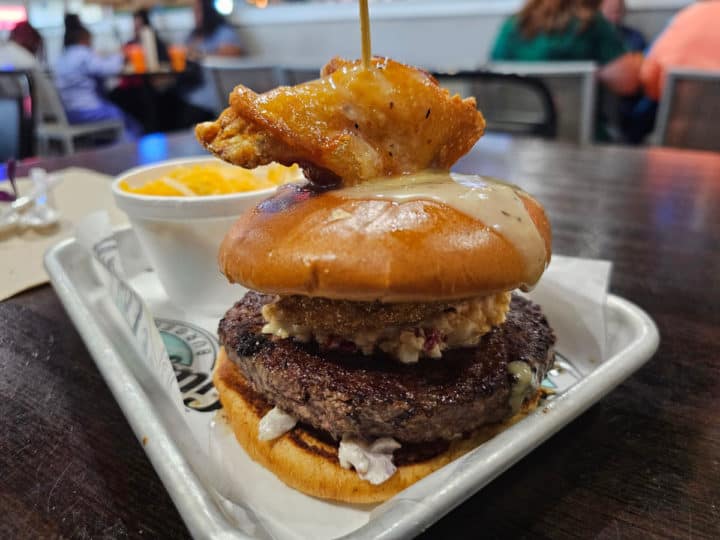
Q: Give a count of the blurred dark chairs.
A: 2